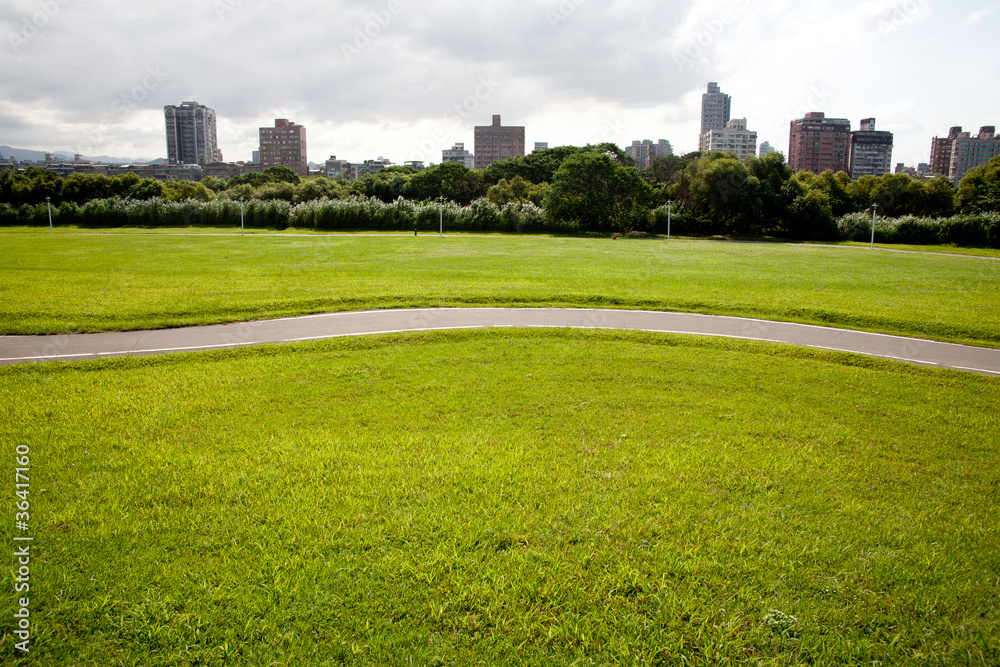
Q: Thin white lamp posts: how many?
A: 5